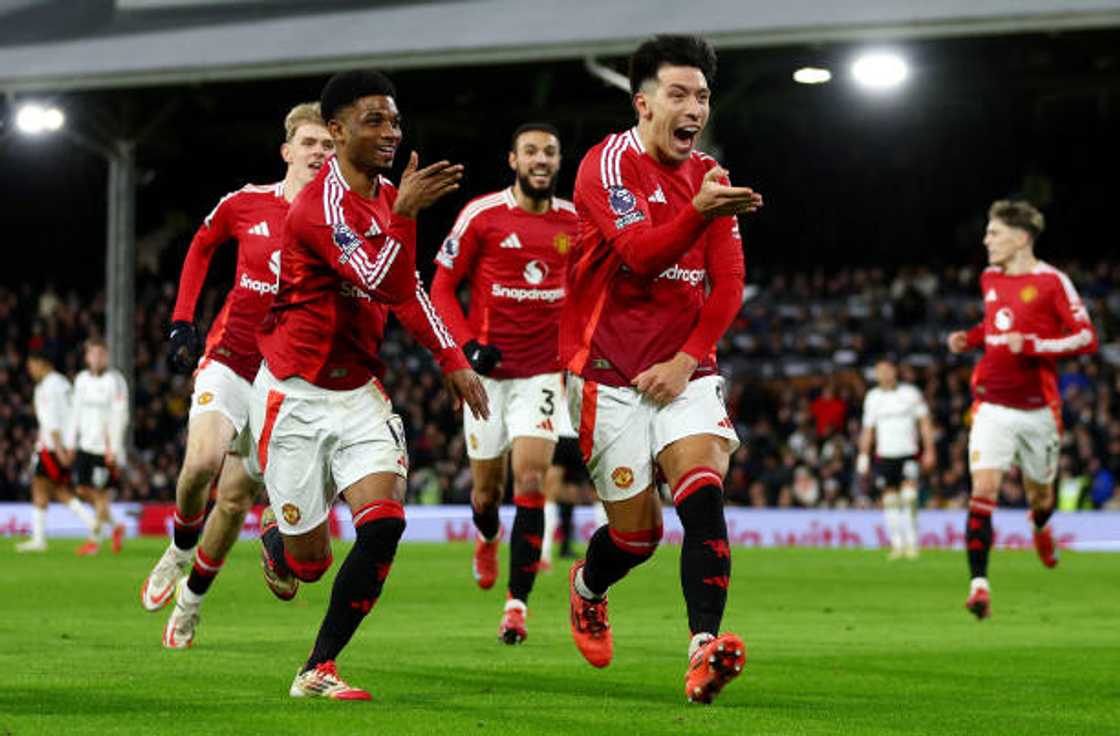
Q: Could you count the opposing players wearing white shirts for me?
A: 3